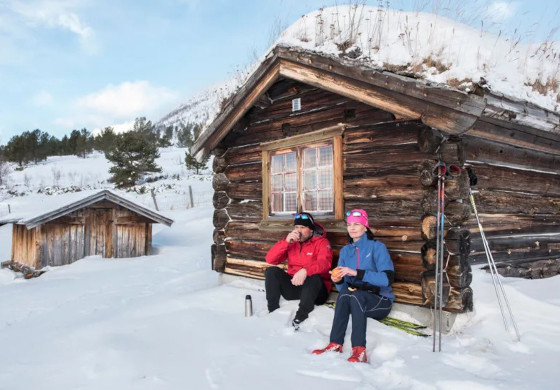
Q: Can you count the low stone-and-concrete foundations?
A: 1